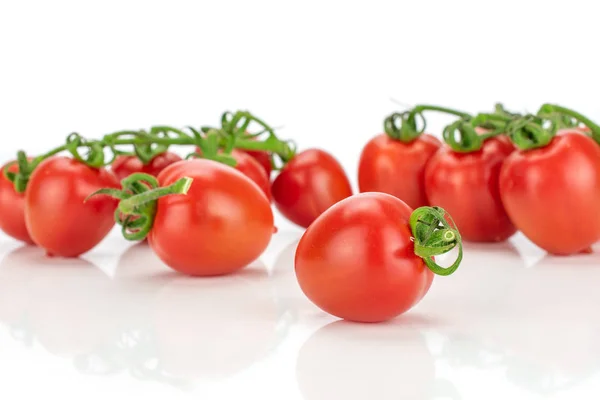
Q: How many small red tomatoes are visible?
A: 11